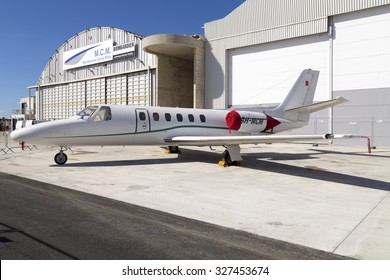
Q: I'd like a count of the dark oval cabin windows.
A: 6